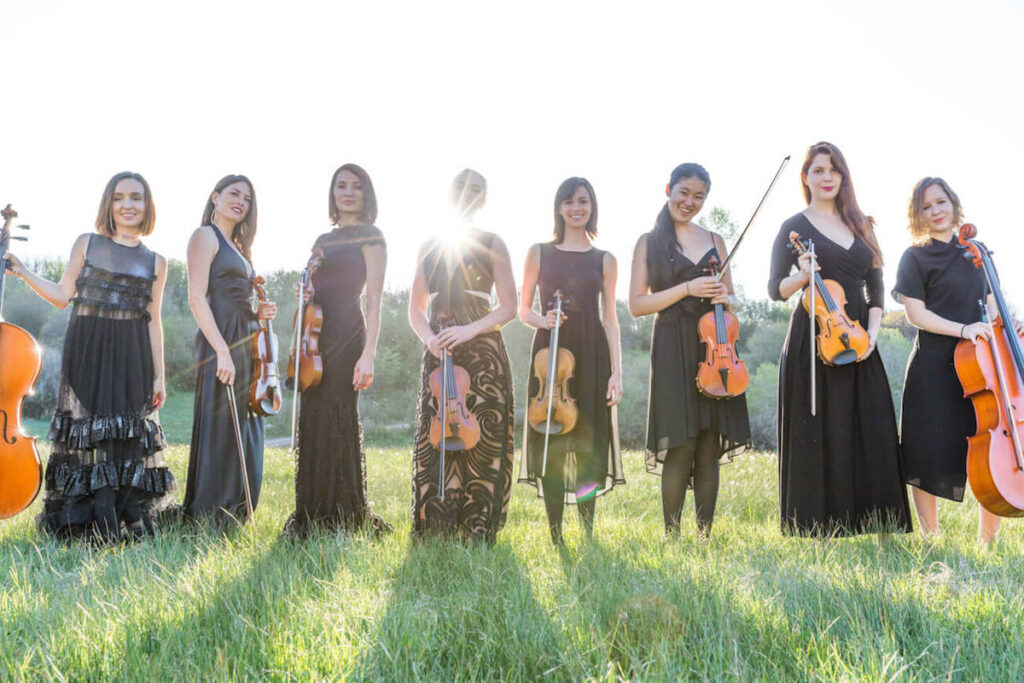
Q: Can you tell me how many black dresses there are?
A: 8